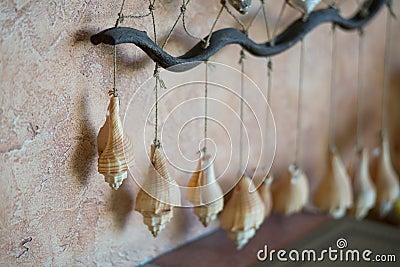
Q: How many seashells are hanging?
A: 9